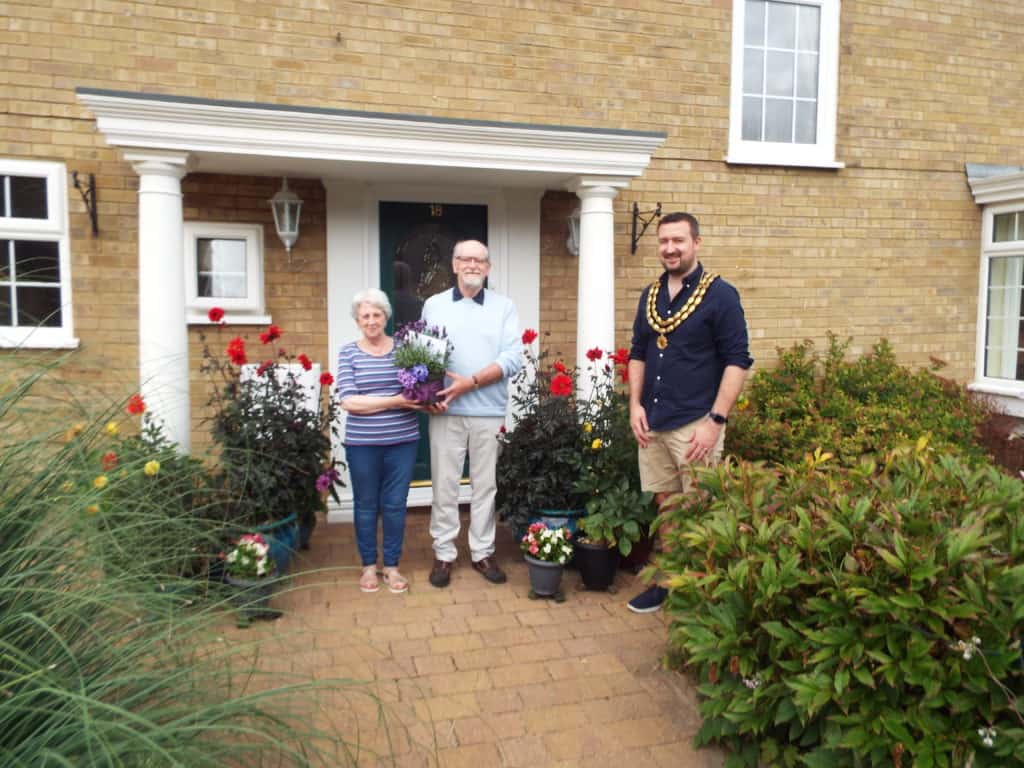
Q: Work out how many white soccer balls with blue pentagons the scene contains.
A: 0